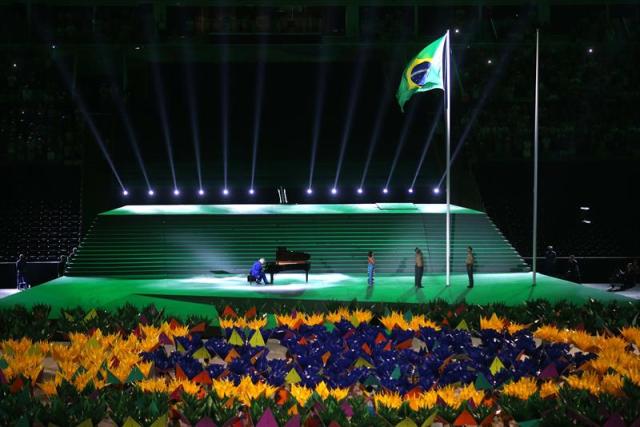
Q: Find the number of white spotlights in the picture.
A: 12